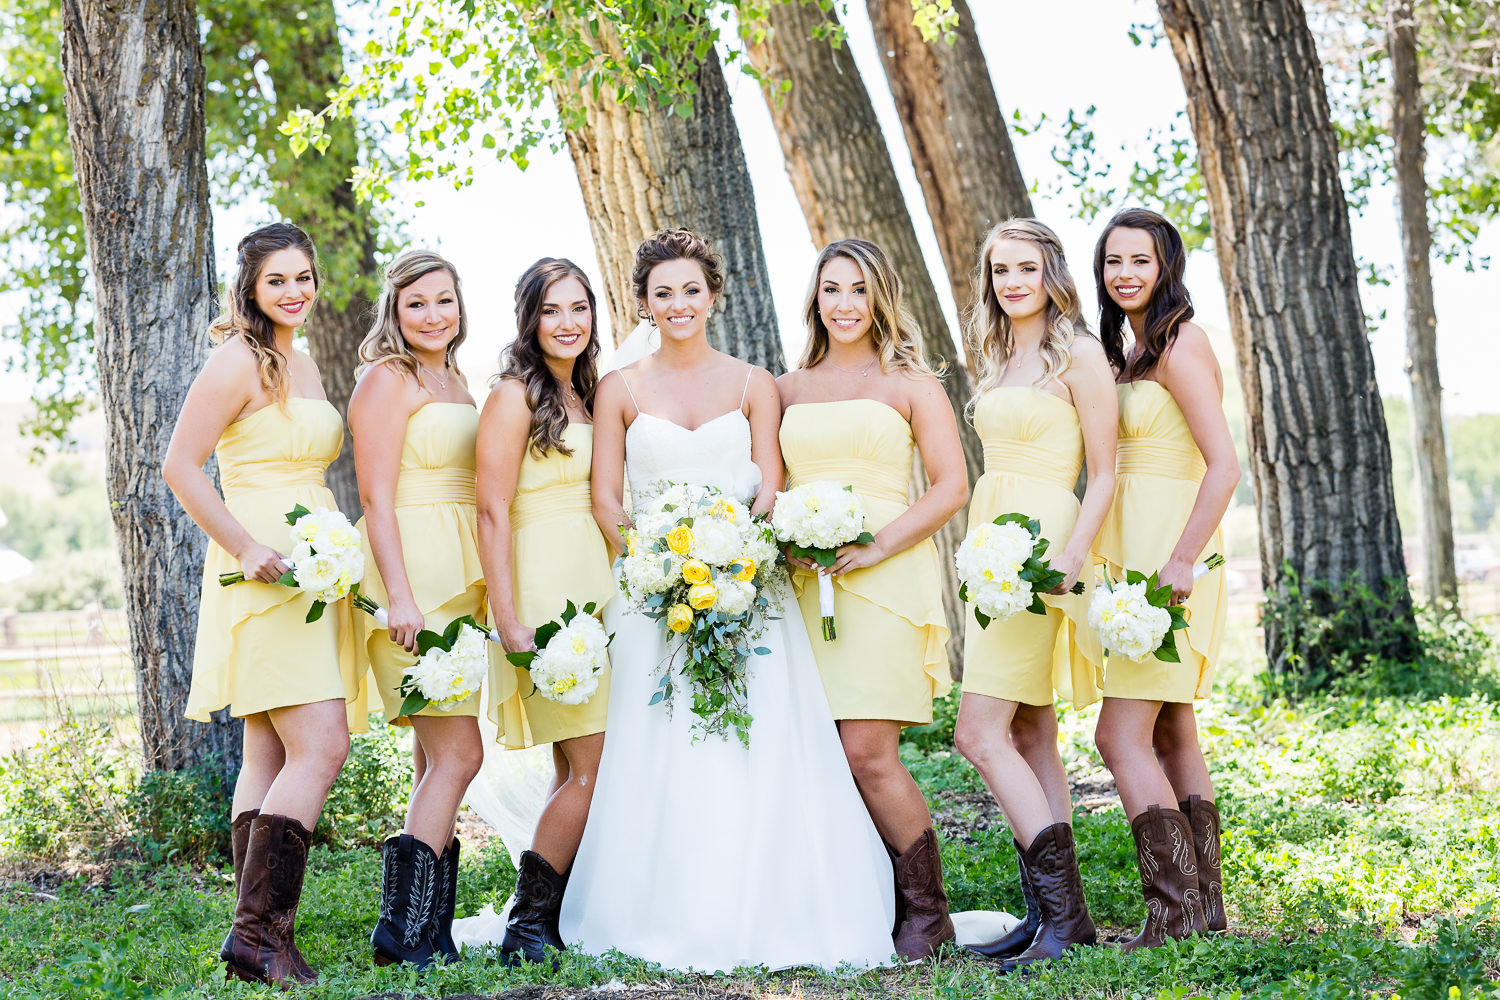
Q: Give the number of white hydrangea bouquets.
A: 6